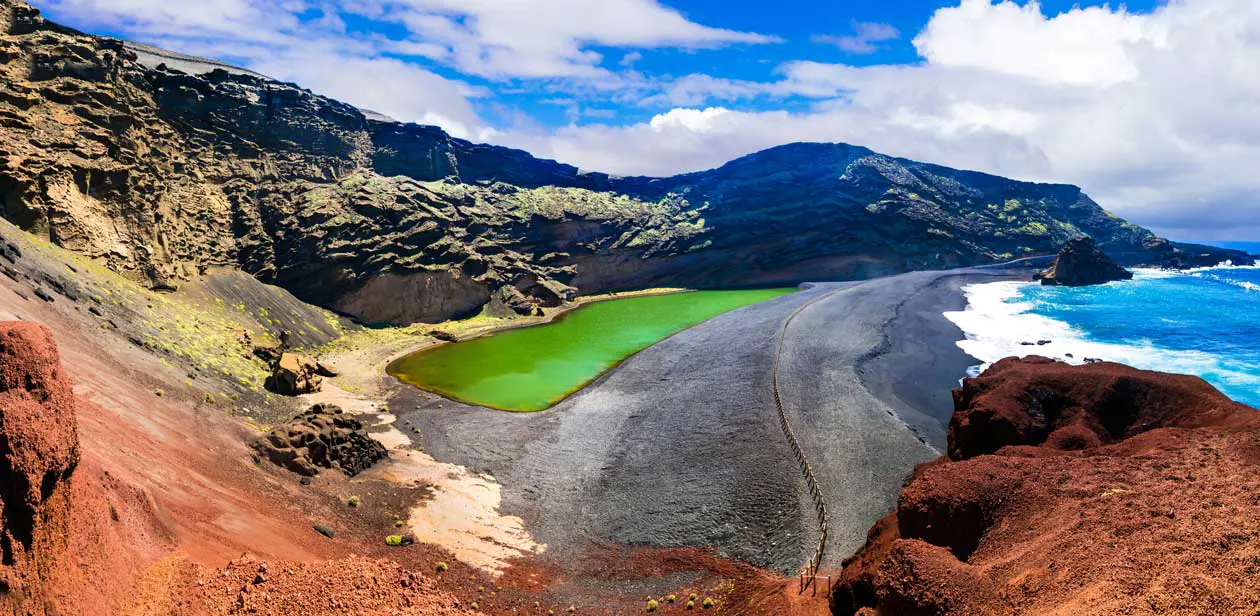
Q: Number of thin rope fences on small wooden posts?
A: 1